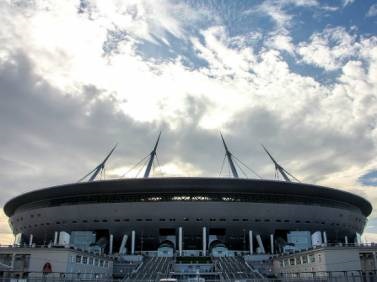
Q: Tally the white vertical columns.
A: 10